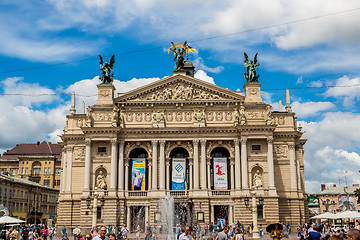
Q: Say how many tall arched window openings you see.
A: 3